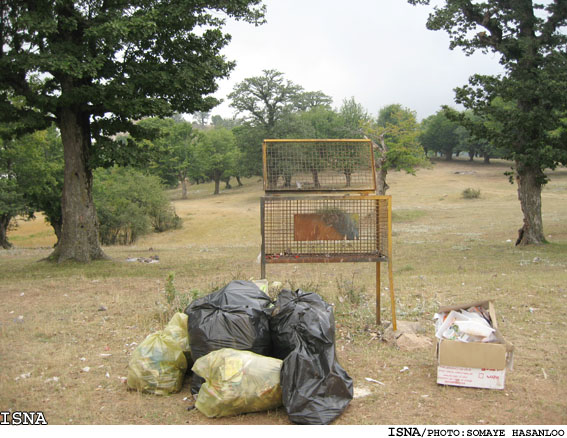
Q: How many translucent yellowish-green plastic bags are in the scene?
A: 3